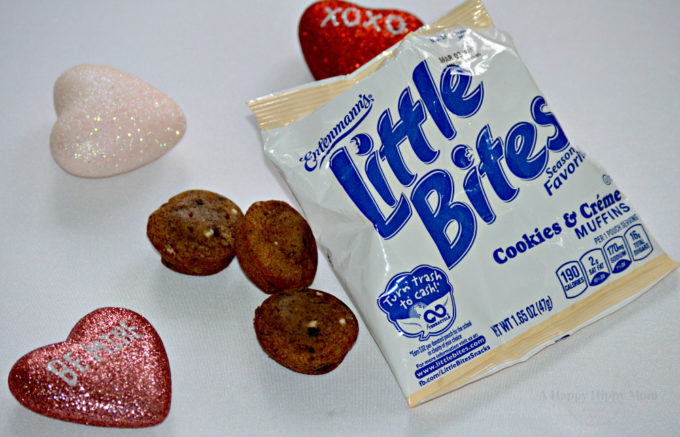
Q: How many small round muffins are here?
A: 3